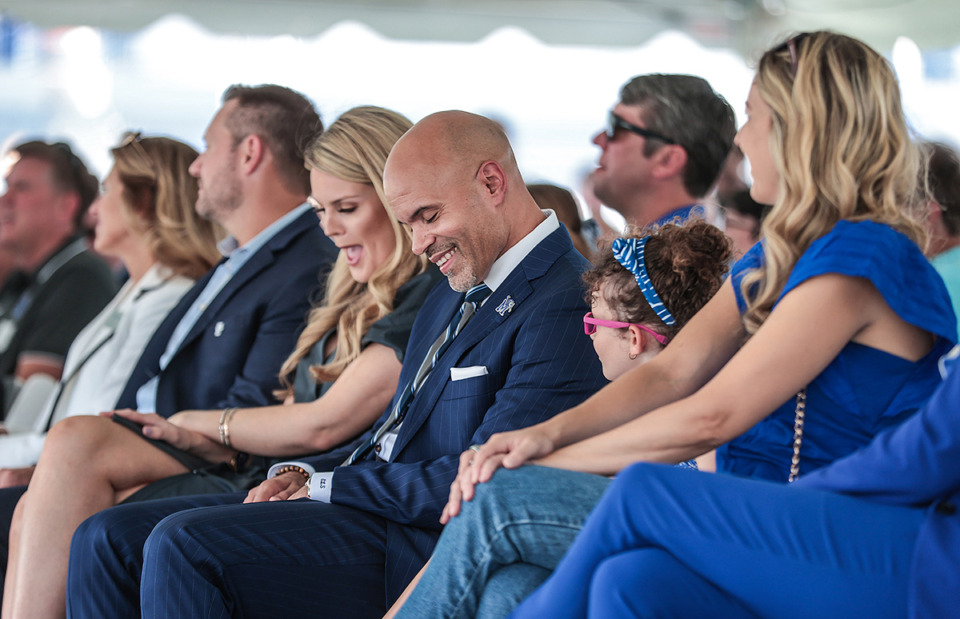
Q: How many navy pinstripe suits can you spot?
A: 1